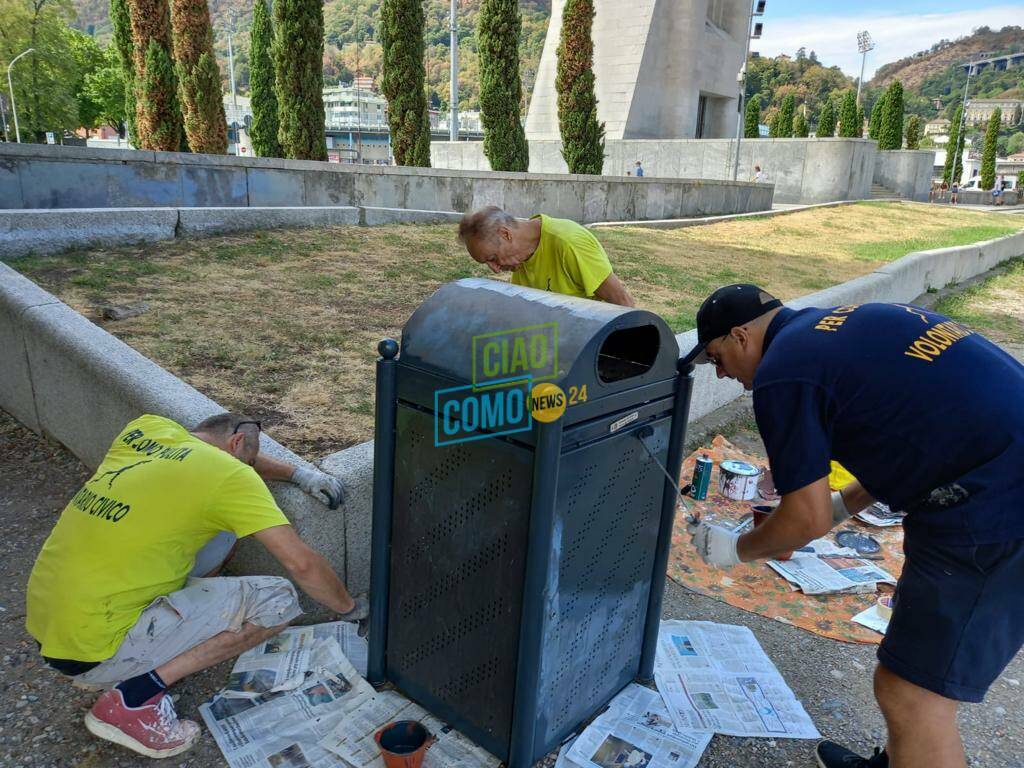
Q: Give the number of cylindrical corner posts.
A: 3